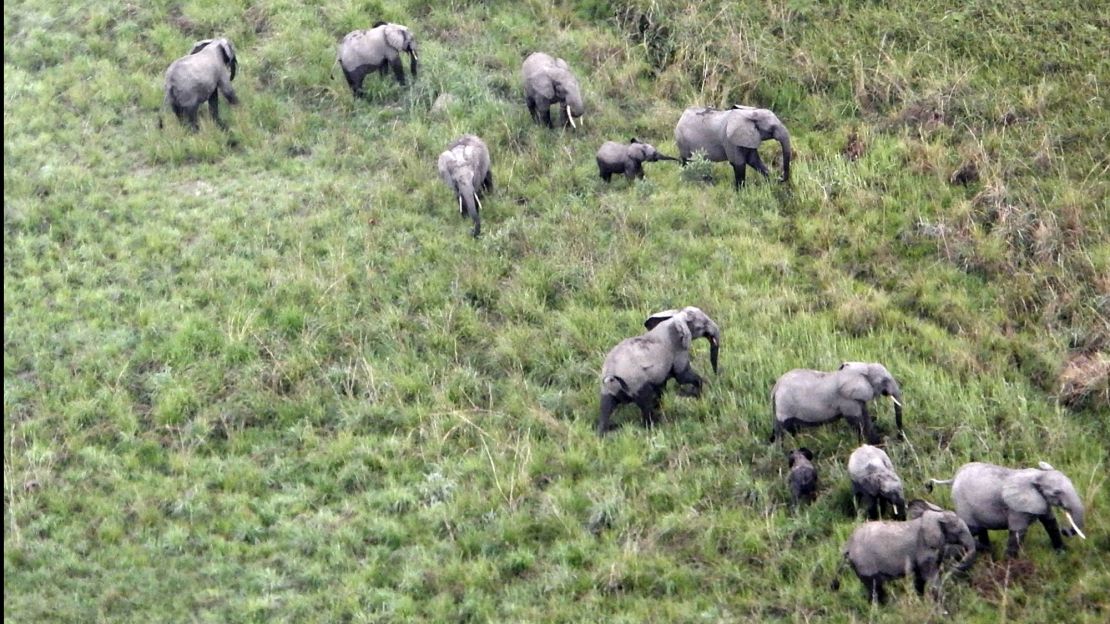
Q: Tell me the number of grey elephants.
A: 12